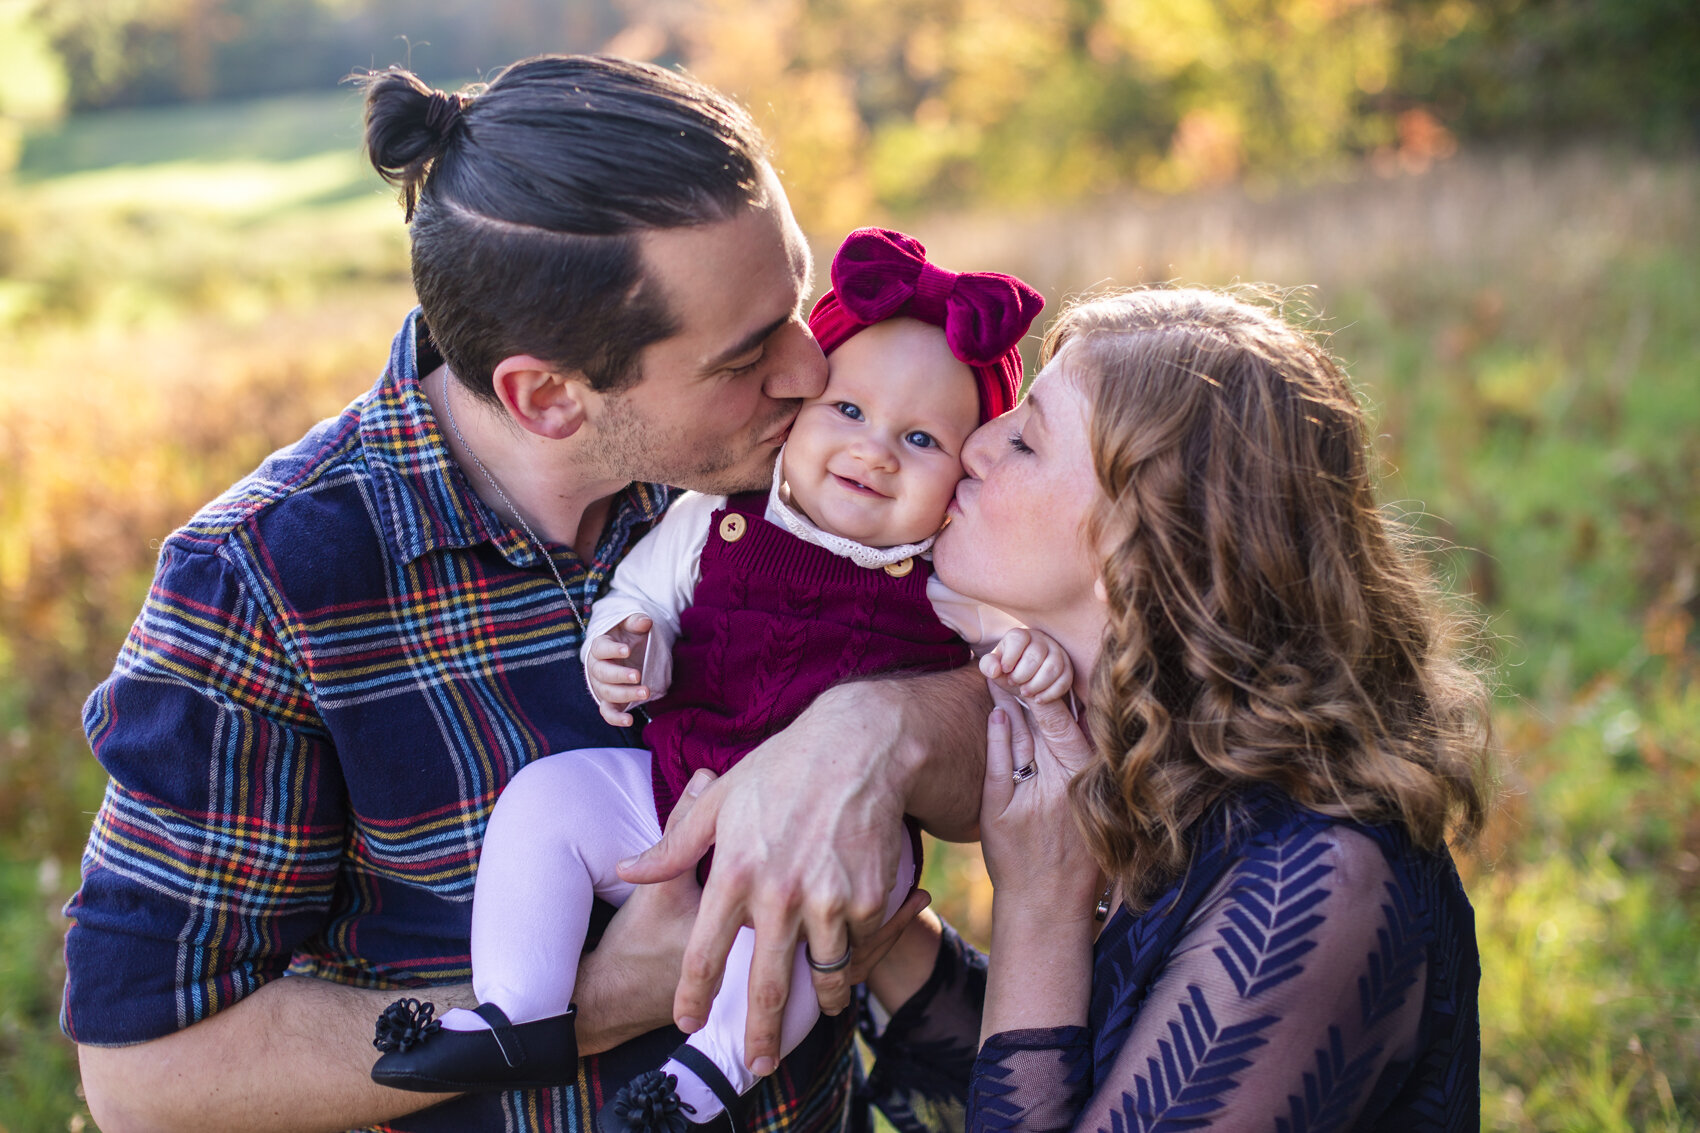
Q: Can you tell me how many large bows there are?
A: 1